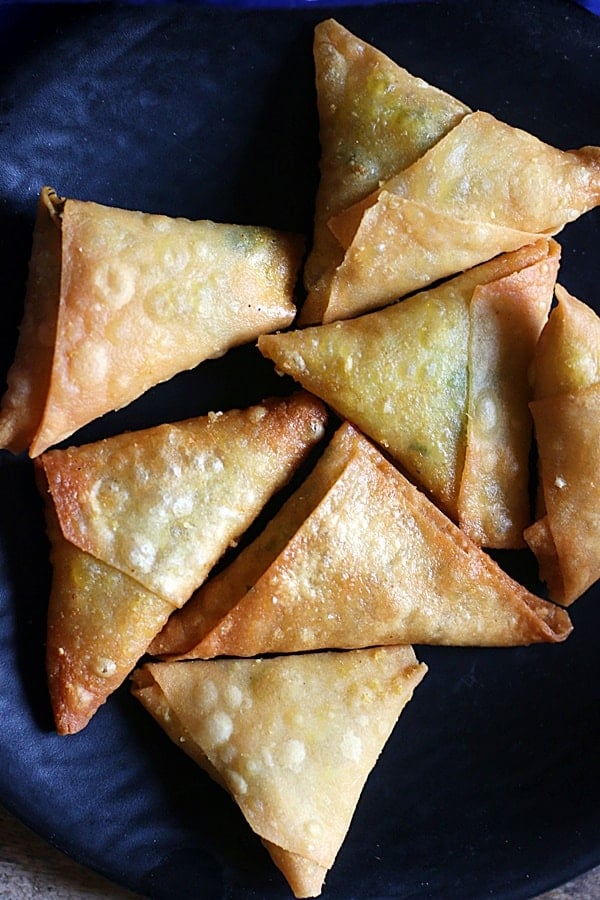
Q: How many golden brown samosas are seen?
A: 7